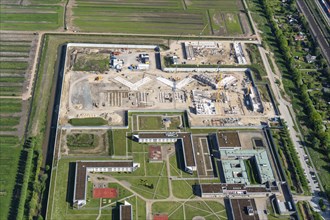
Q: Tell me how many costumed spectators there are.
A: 0